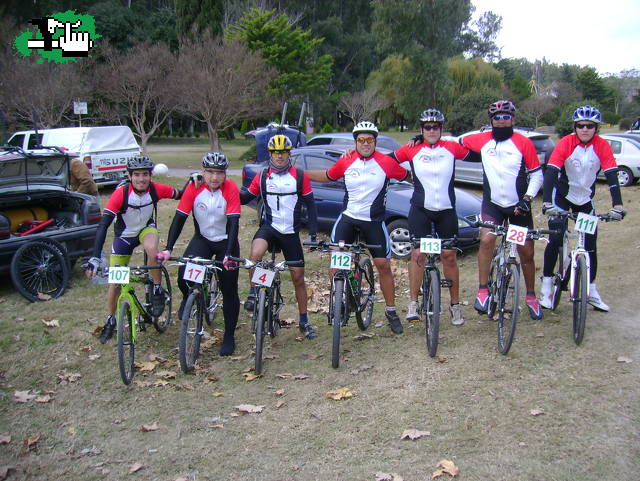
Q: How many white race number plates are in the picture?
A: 7